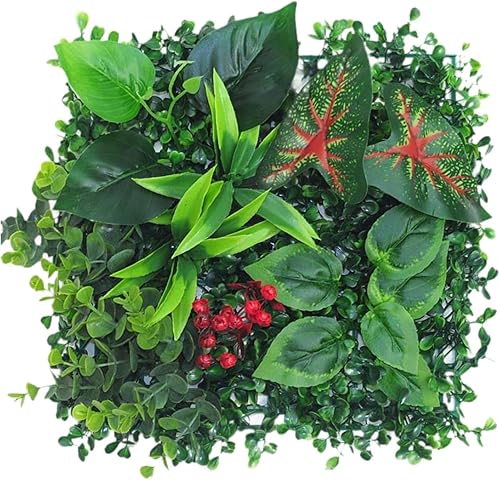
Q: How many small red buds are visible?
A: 11